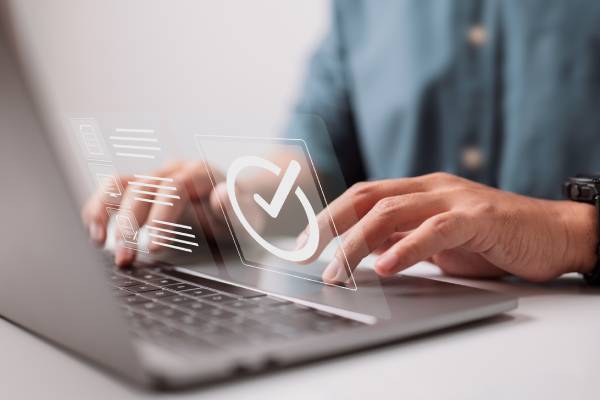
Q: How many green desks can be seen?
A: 0